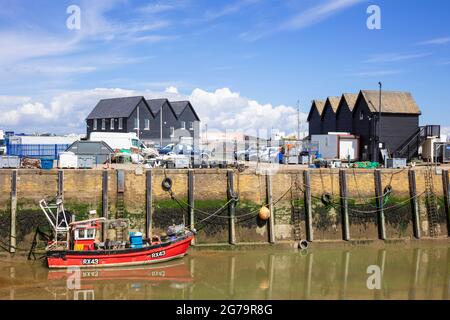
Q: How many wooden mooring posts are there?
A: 12